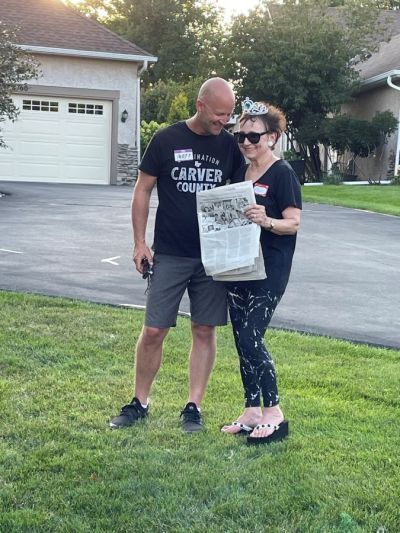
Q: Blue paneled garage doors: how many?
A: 0